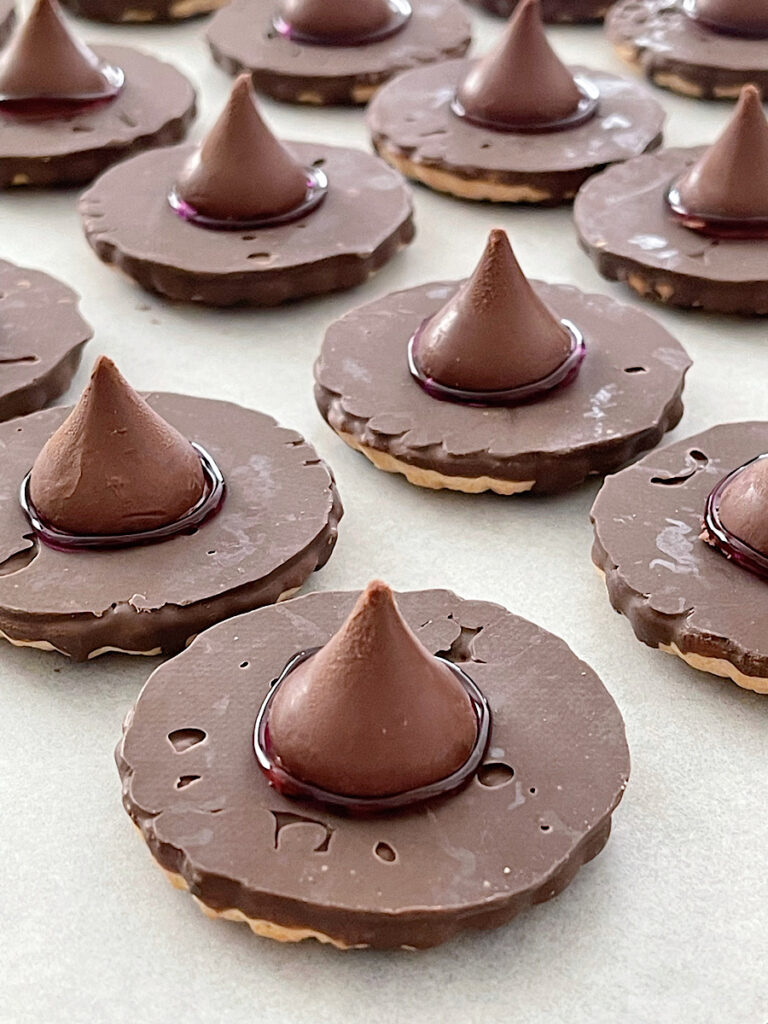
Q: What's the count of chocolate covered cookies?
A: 14